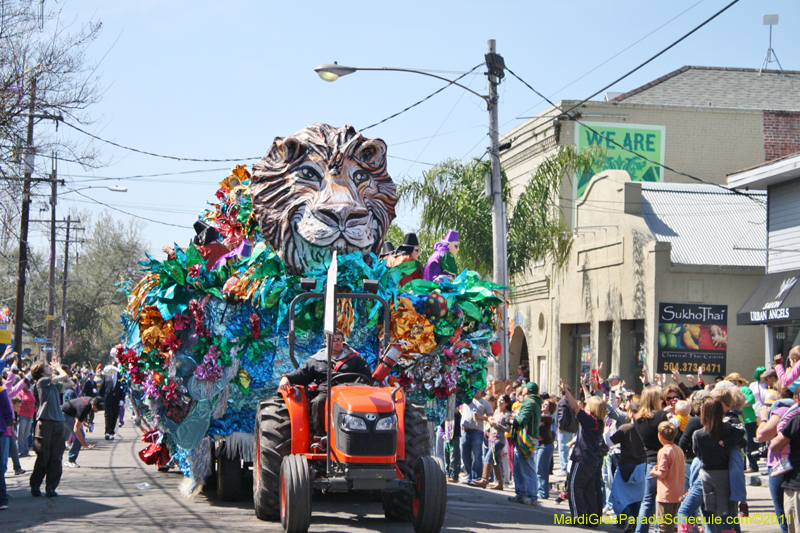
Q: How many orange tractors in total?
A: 1